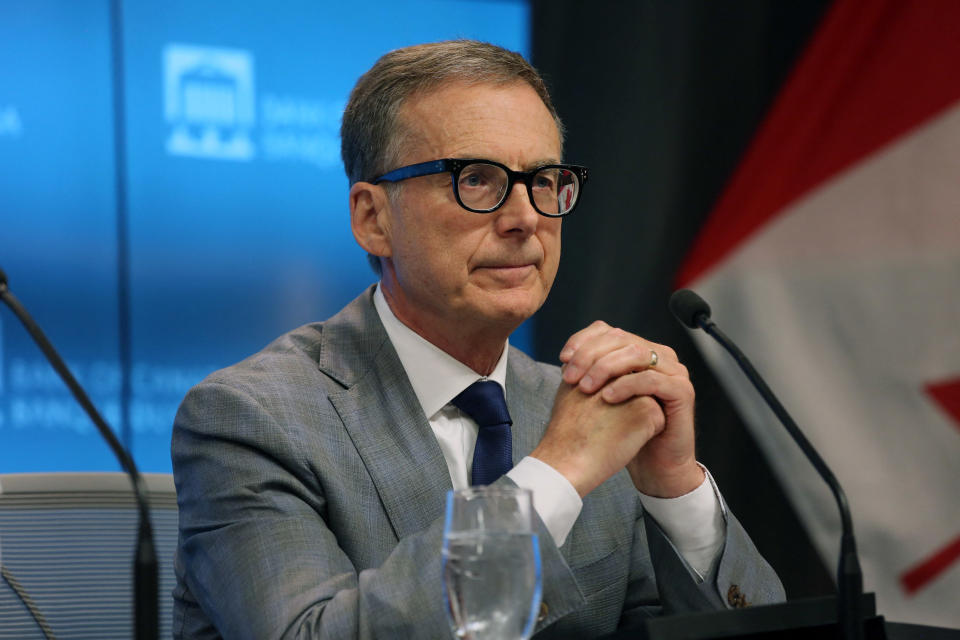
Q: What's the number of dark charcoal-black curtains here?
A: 1